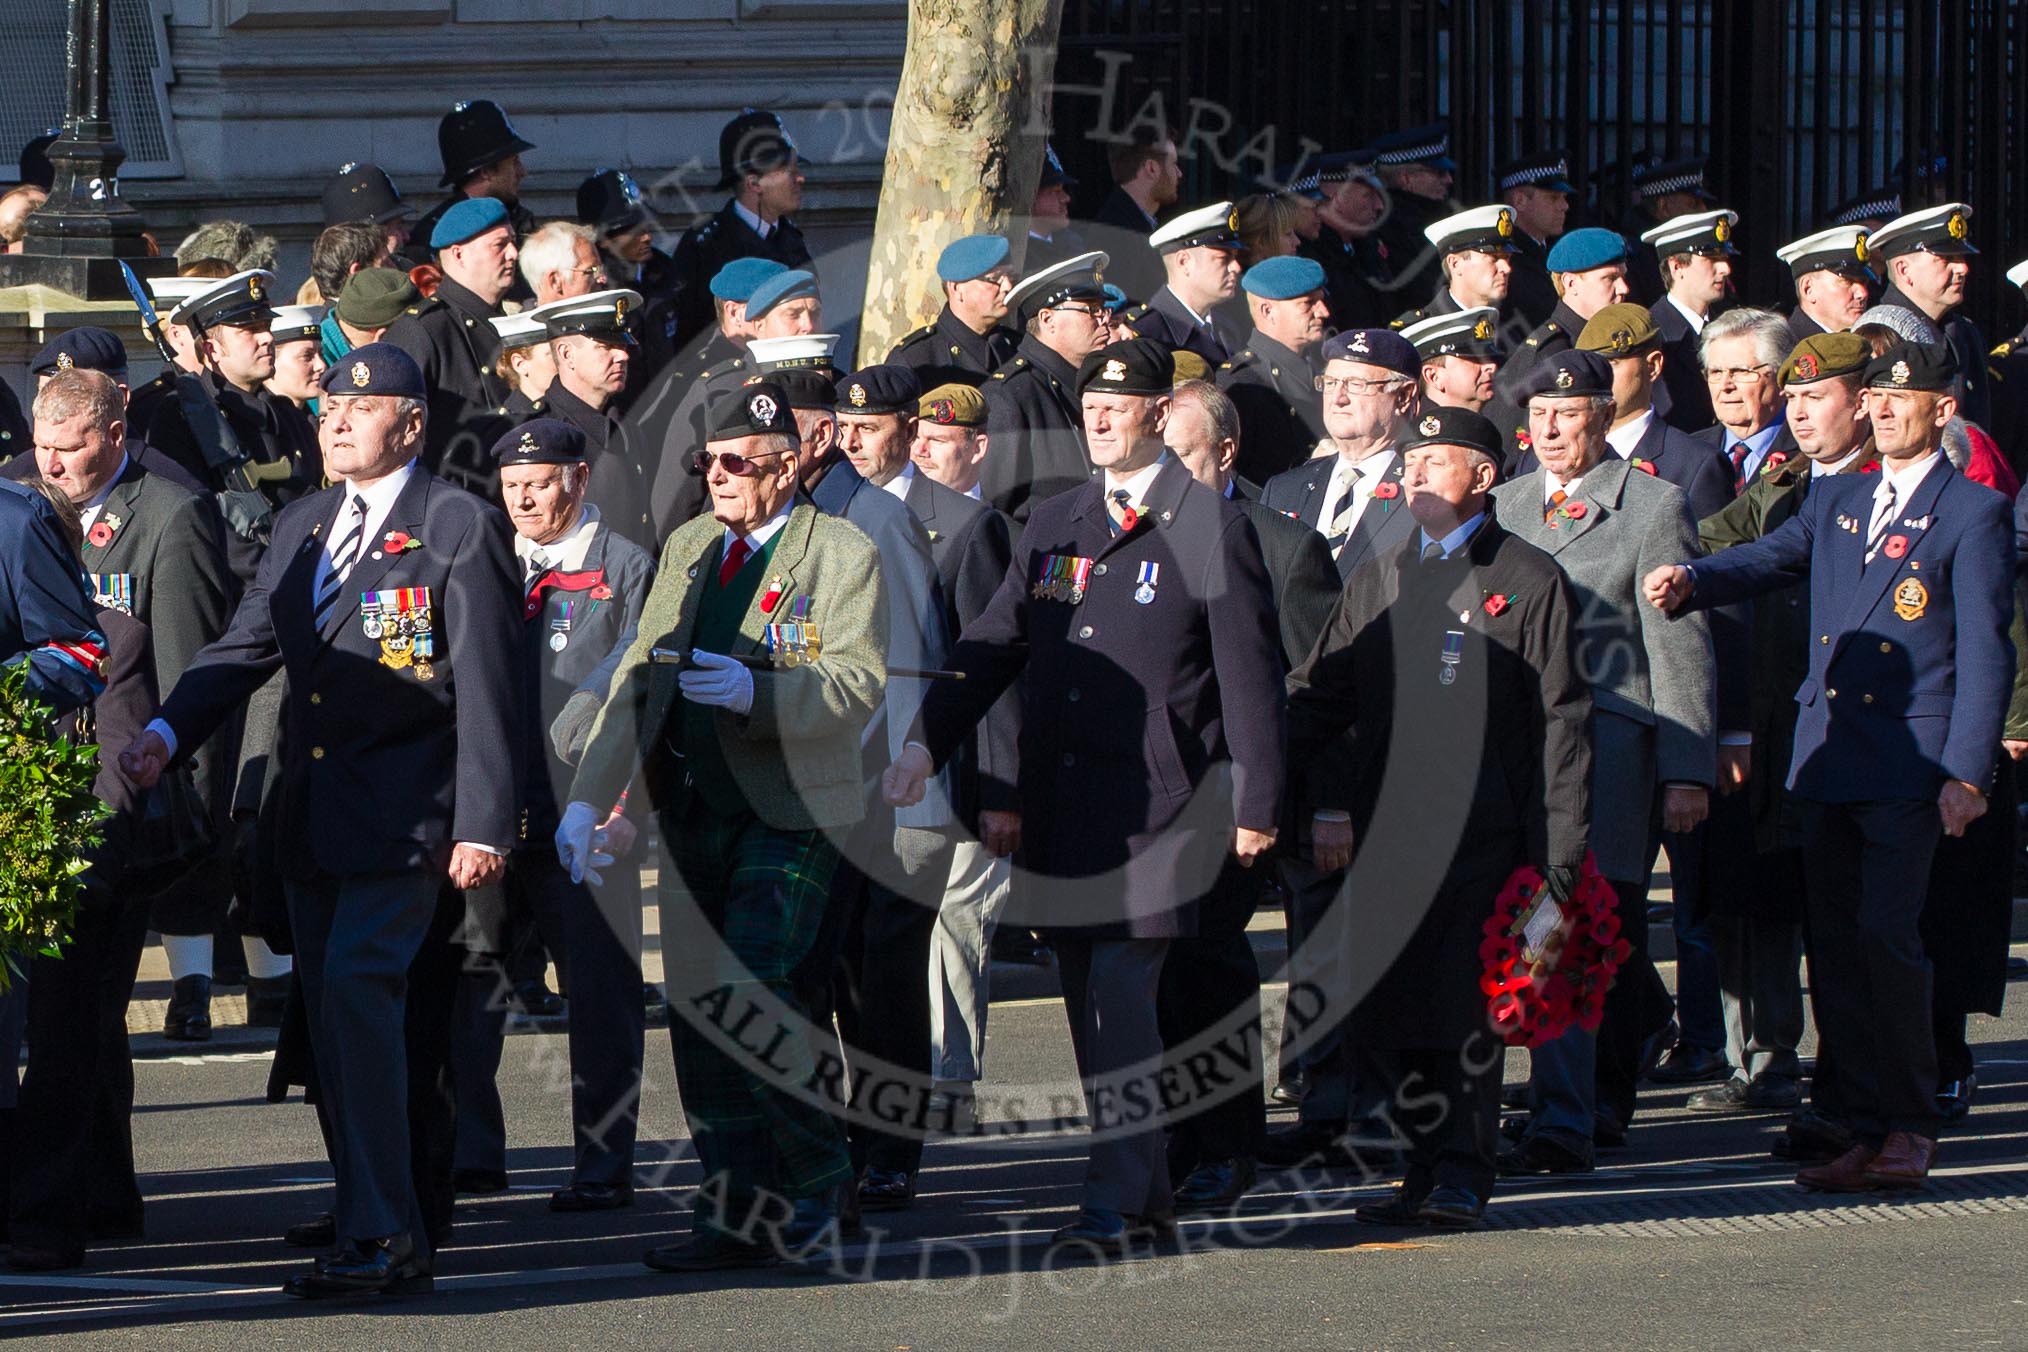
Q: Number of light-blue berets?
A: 7